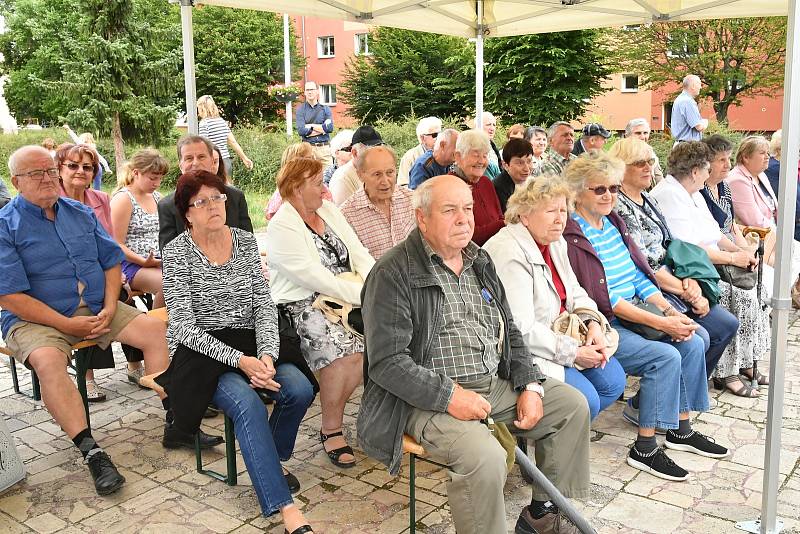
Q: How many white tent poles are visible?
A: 3